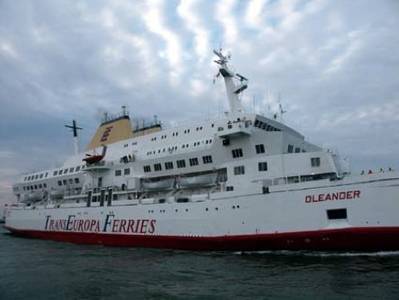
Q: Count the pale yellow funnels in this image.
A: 2